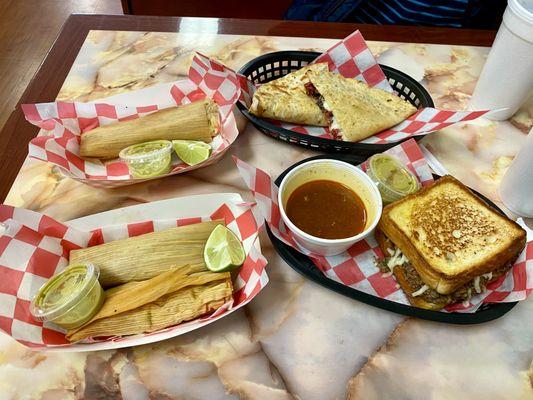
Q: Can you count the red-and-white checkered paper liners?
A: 4